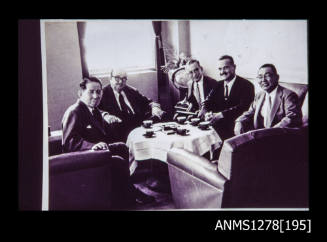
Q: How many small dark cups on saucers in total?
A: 6